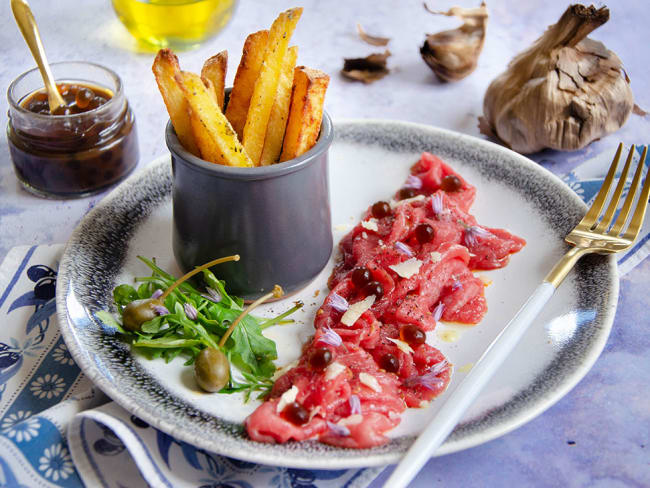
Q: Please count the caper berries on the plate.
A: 2